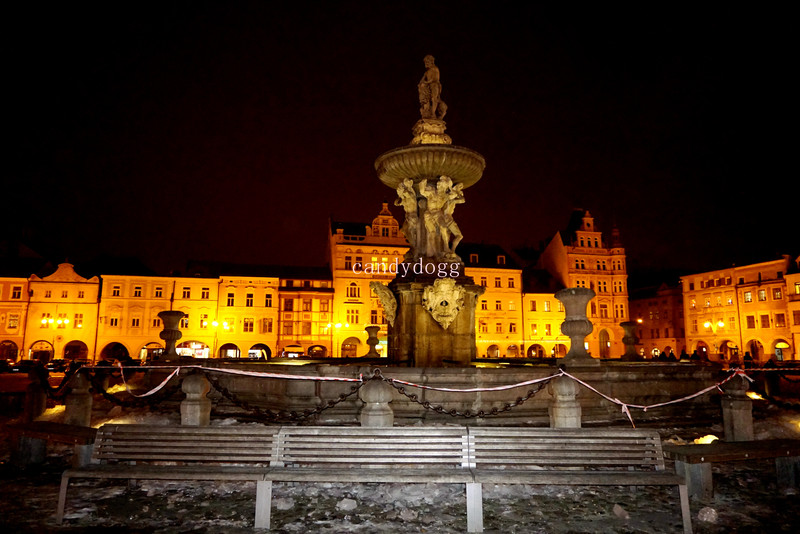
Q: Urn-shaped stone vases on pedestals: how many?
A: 4